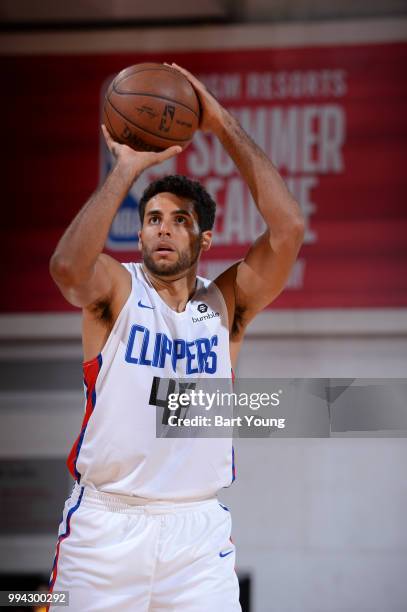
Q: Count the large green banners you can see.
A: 0